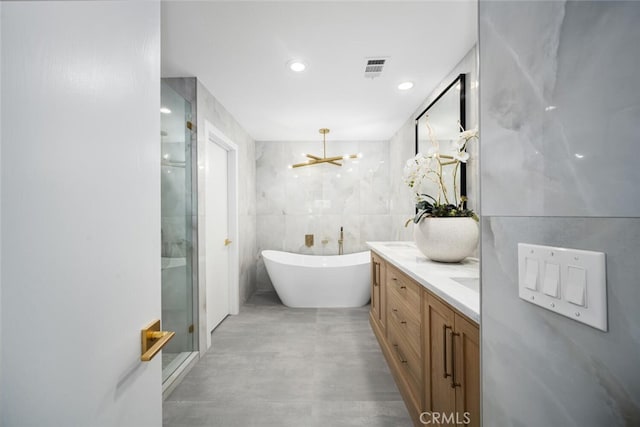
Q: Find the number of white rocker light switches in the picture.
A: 3